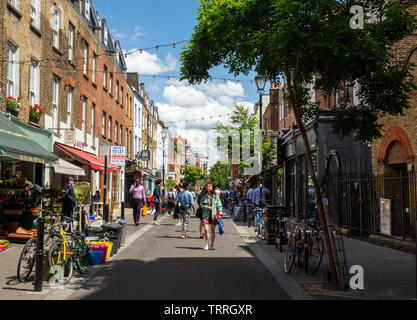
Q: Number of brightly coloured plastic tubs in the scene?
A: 3